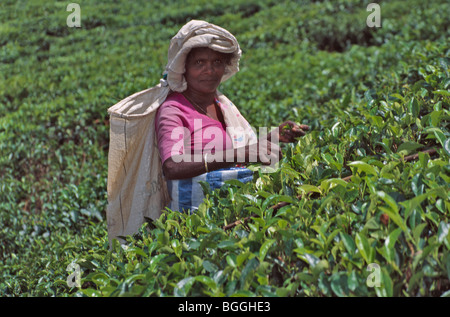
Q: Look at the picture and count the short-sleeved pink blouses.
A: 1